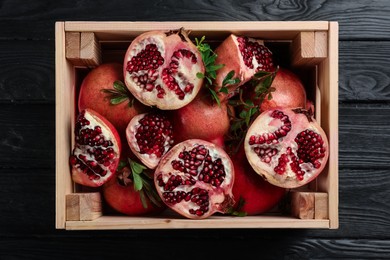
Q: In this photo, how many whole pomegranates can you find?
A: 5